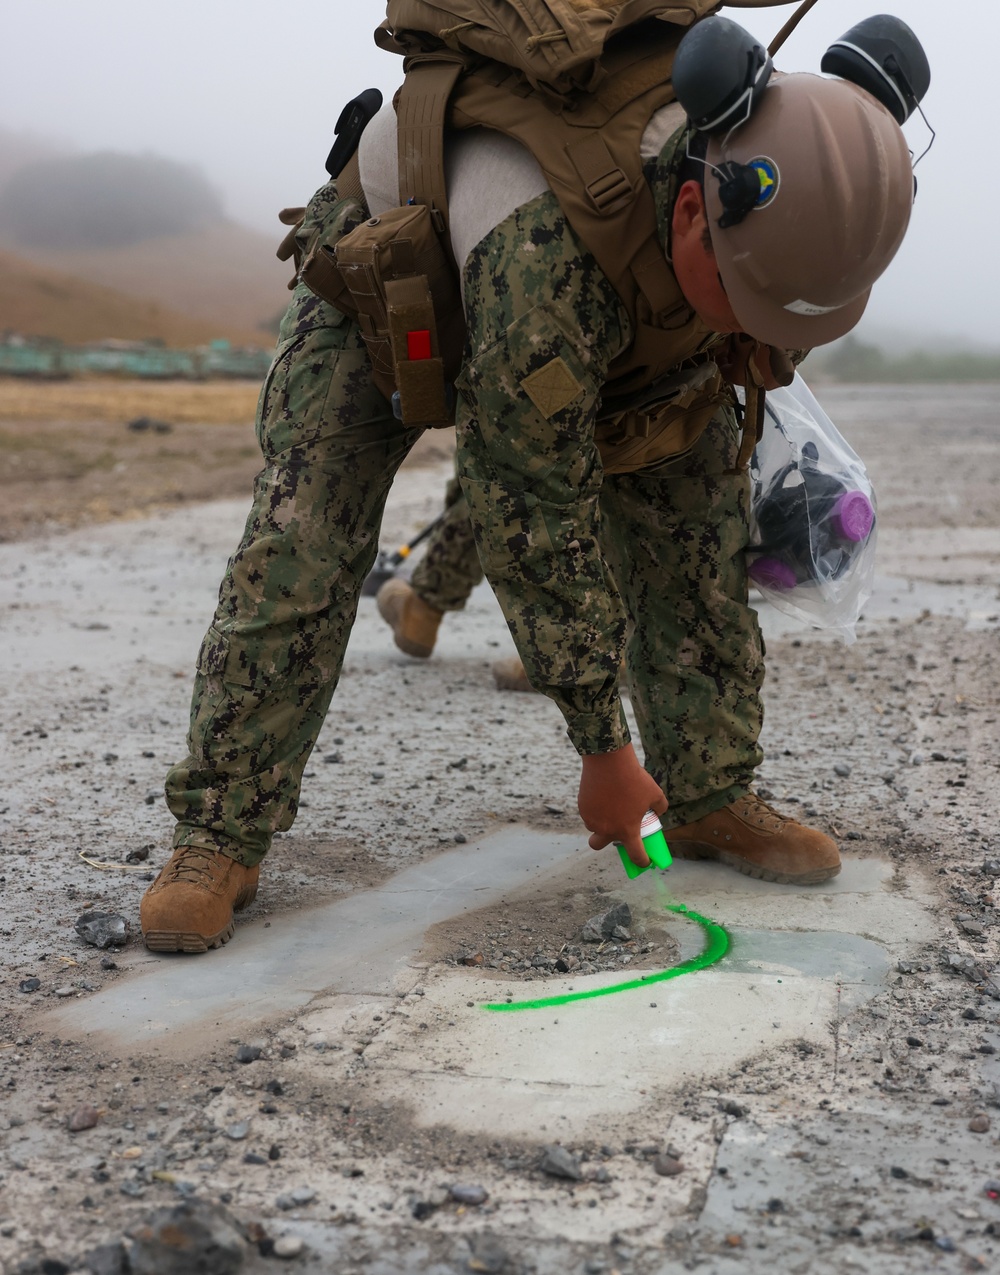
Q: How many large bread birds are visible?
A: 0